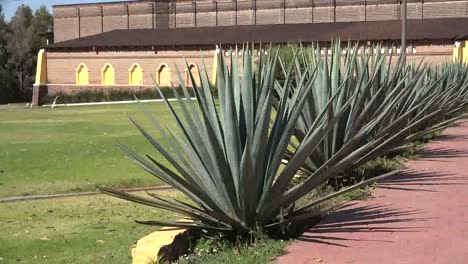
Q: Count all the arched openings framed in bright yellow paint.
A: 5